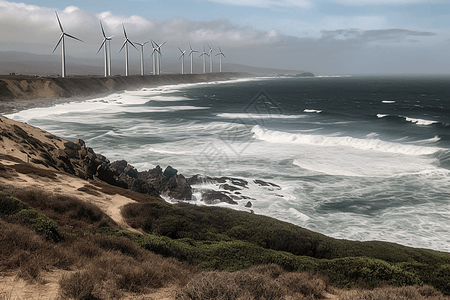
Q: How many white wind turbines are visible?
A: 12